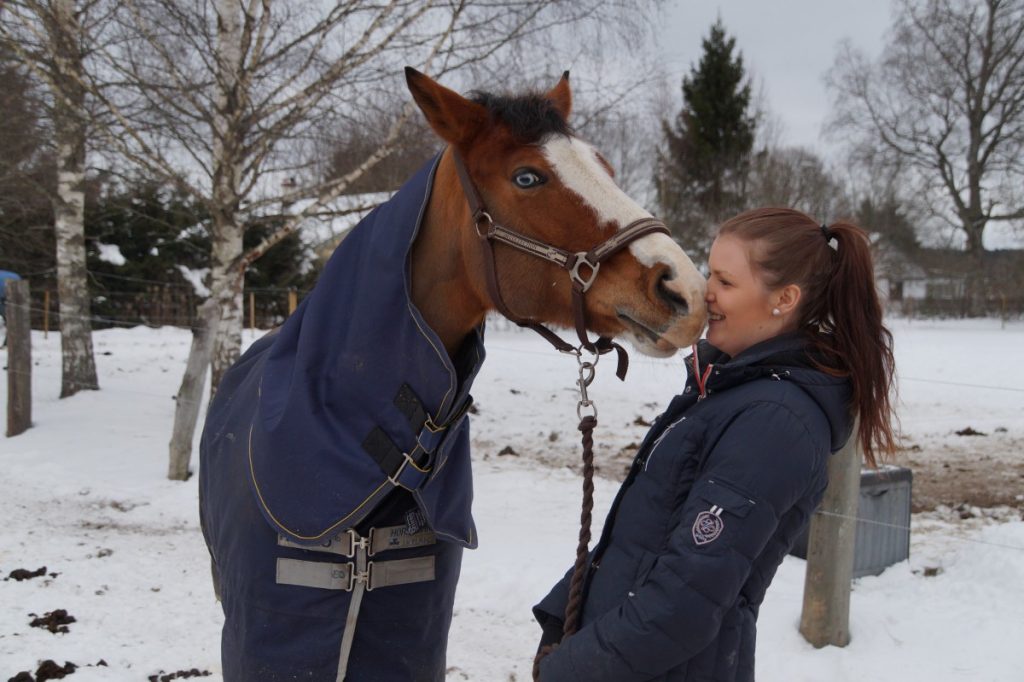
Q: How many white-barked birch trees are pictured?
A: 2